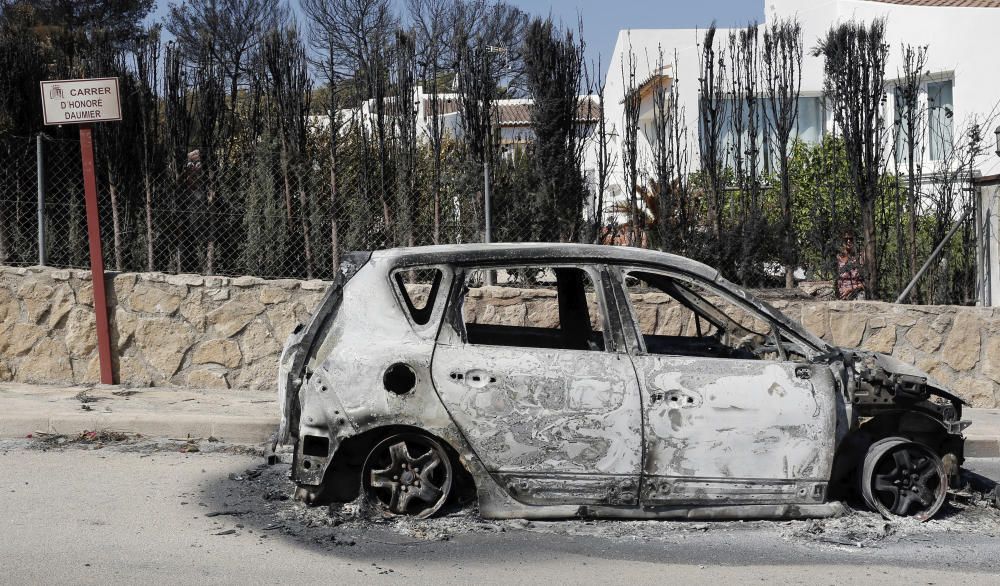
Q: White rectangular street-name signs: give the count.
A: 1